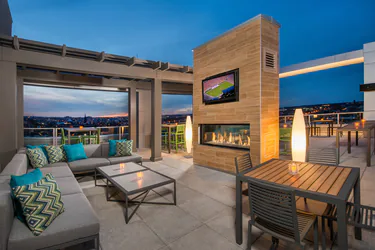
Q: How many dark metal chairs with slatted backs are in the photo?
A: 4